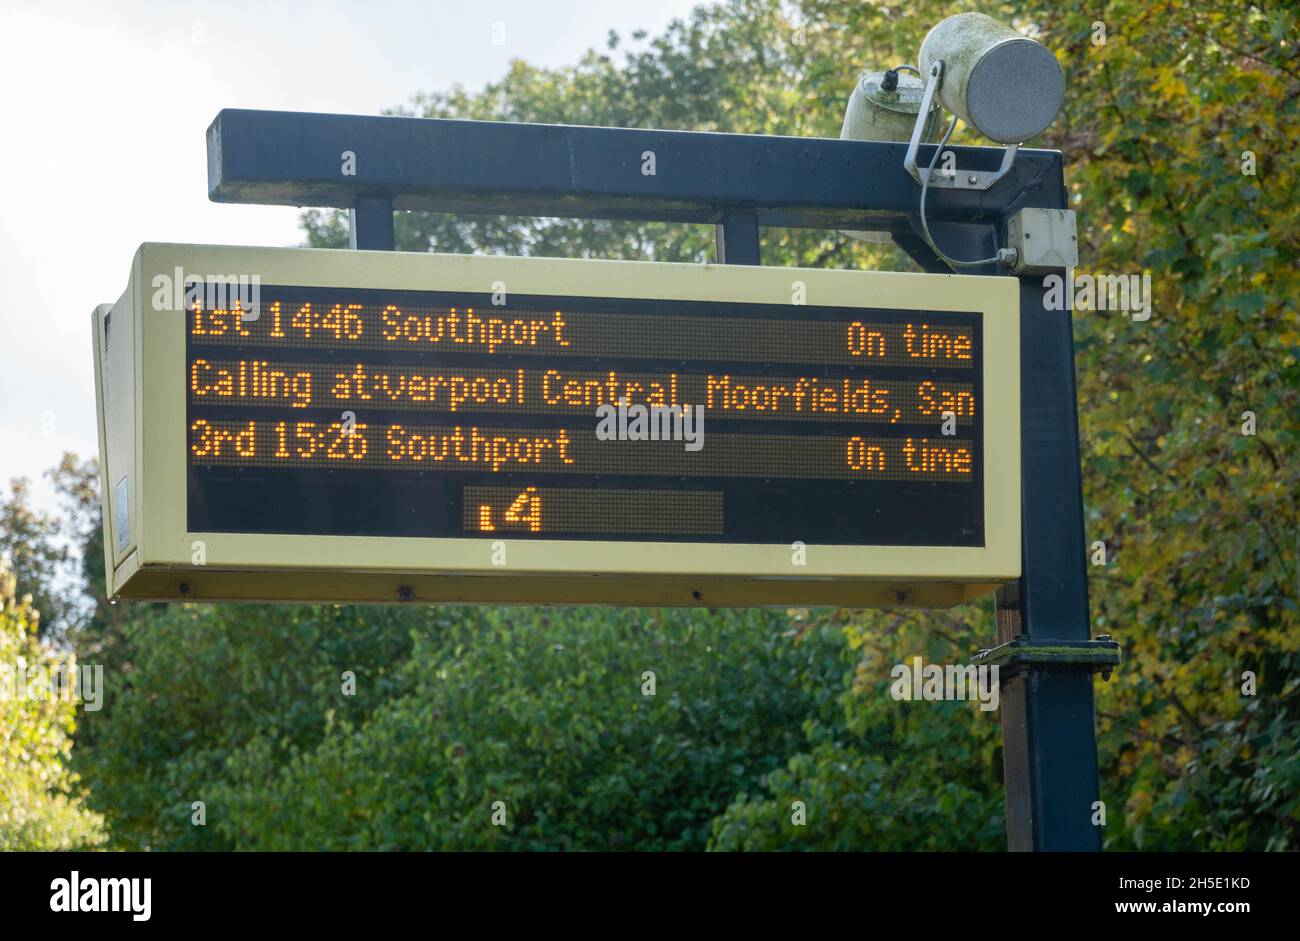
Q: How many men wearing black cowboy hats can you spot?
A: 0